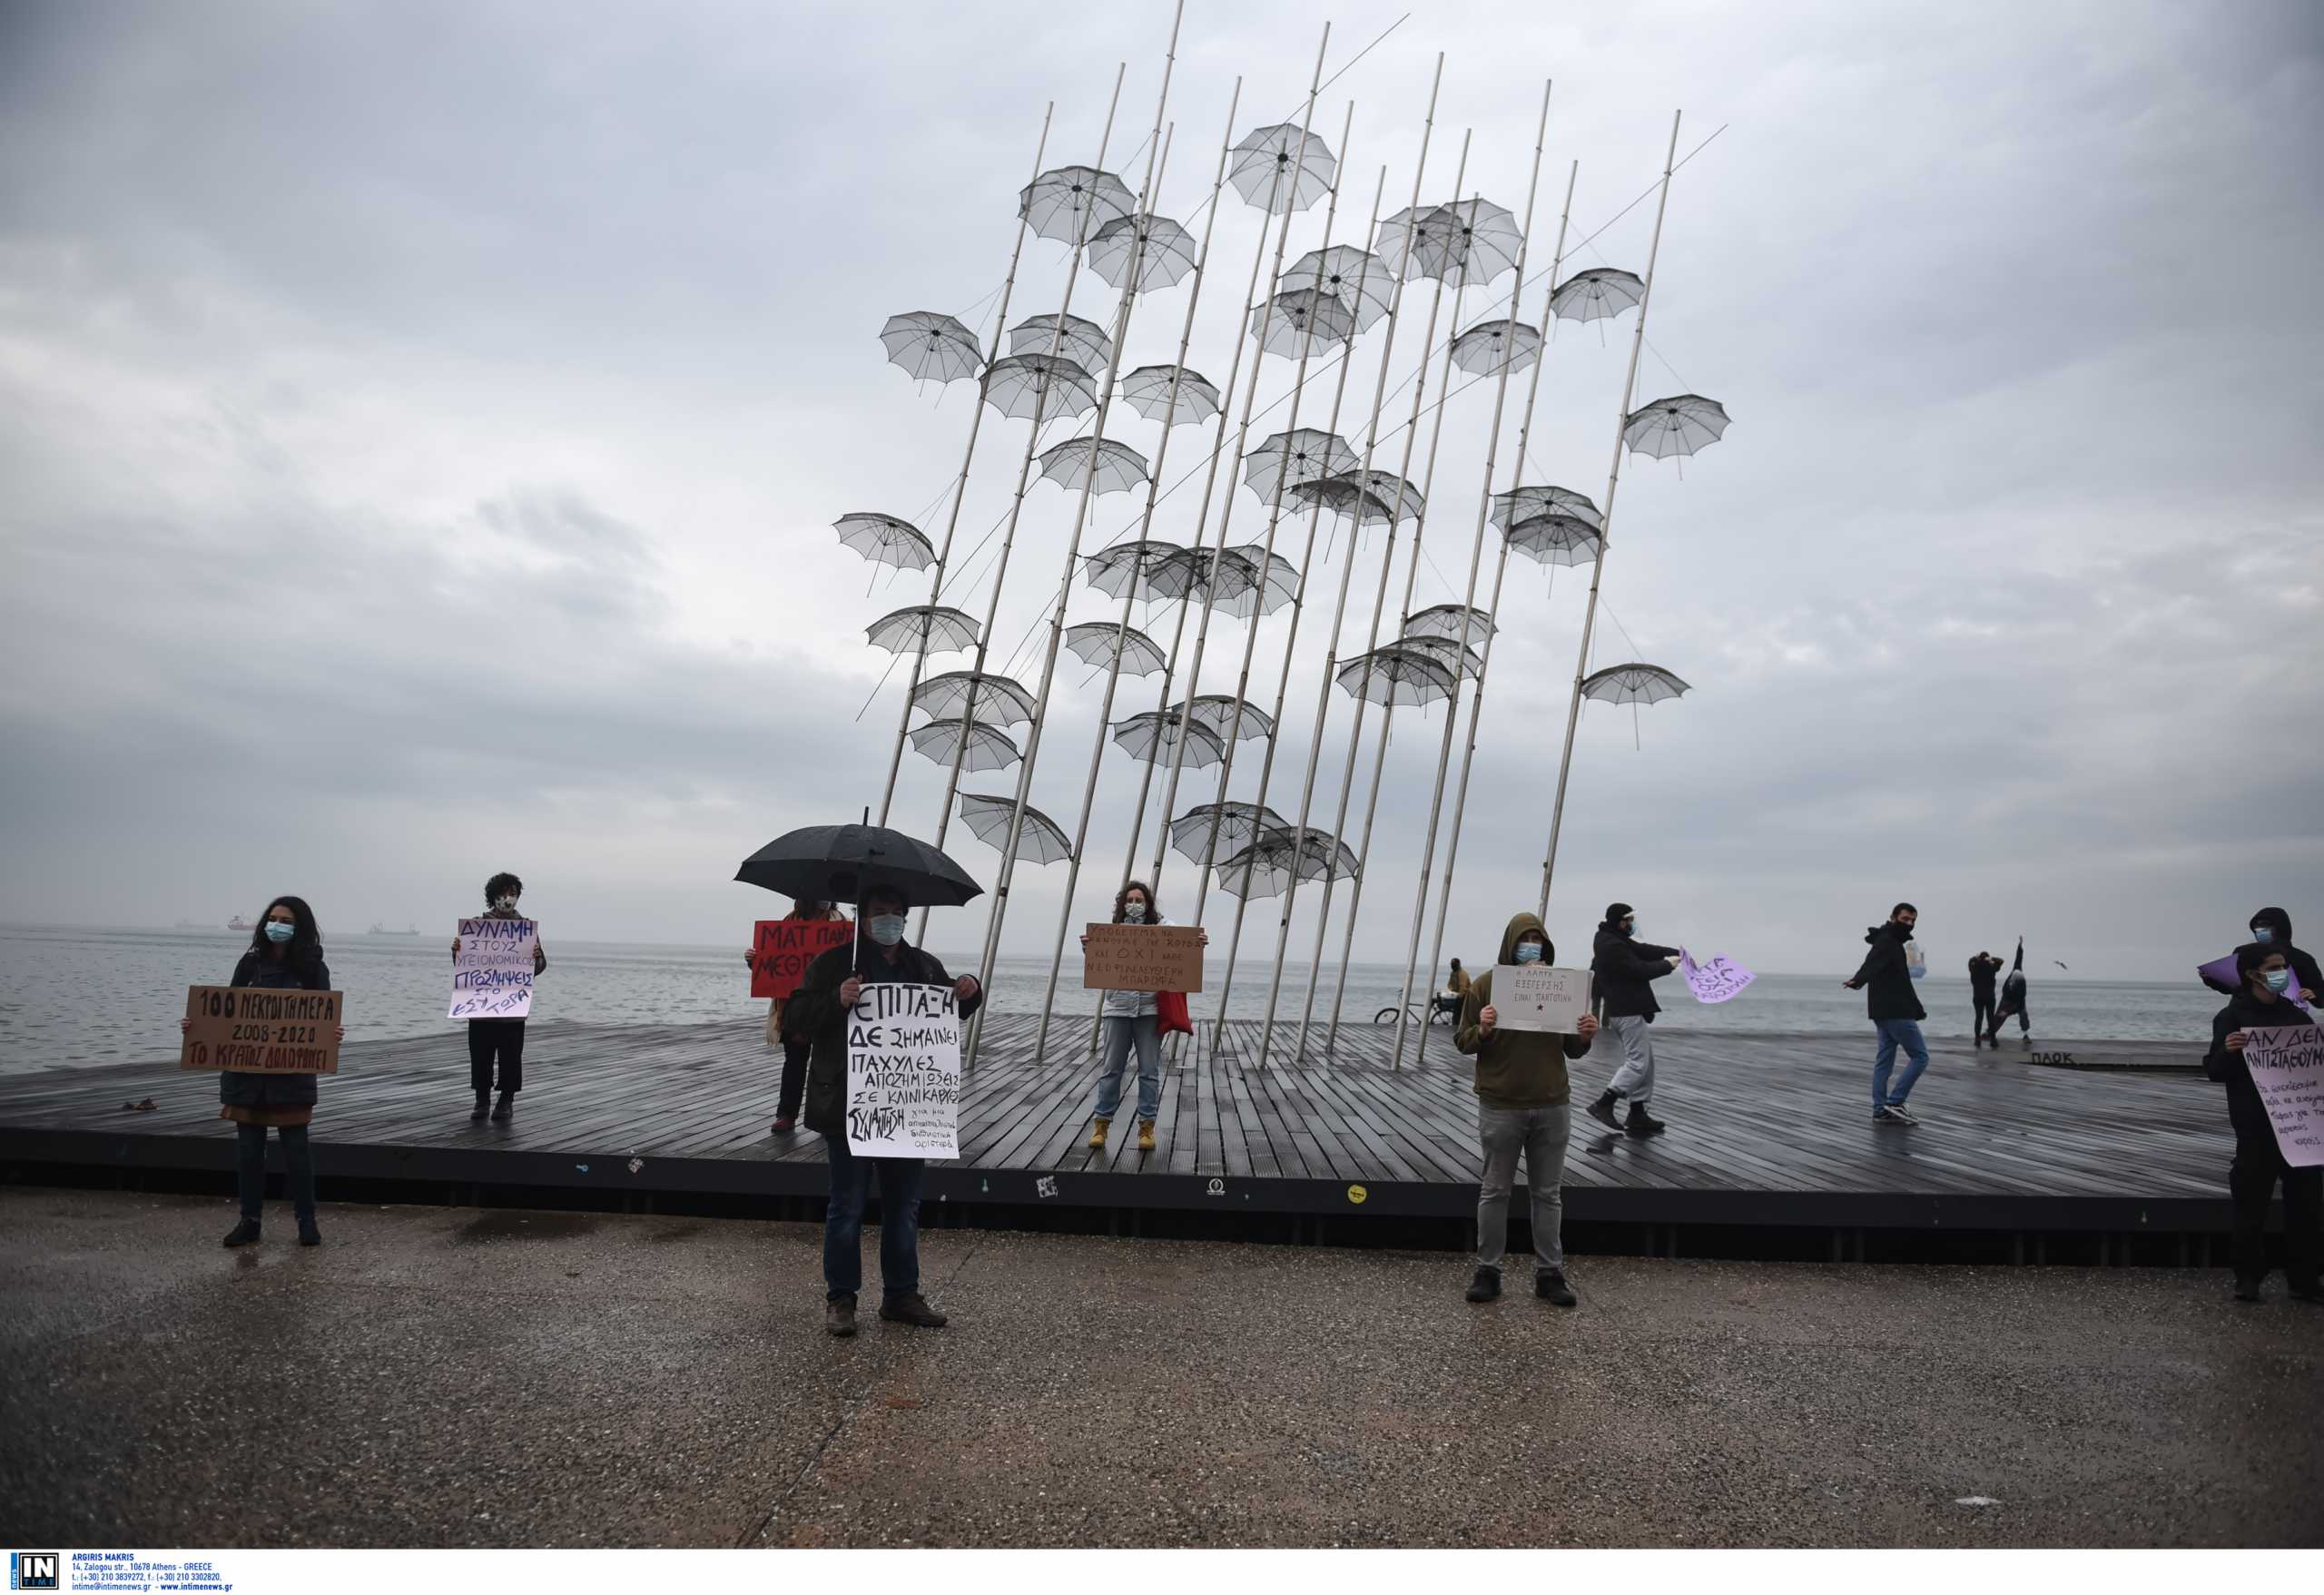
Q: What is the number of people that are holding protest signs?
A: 9